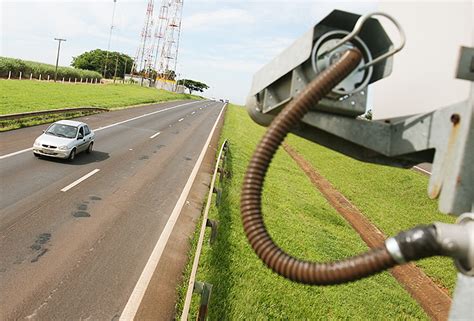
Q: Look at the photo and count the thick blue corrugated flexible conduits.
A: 0